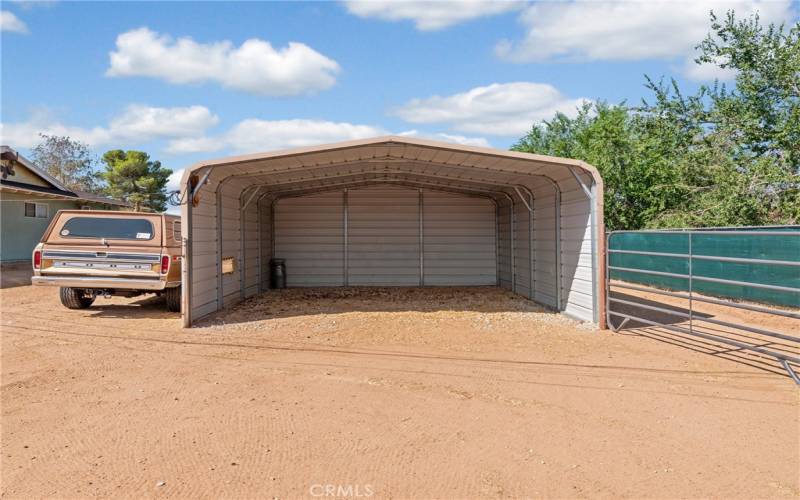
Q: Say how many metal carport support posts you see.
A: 12